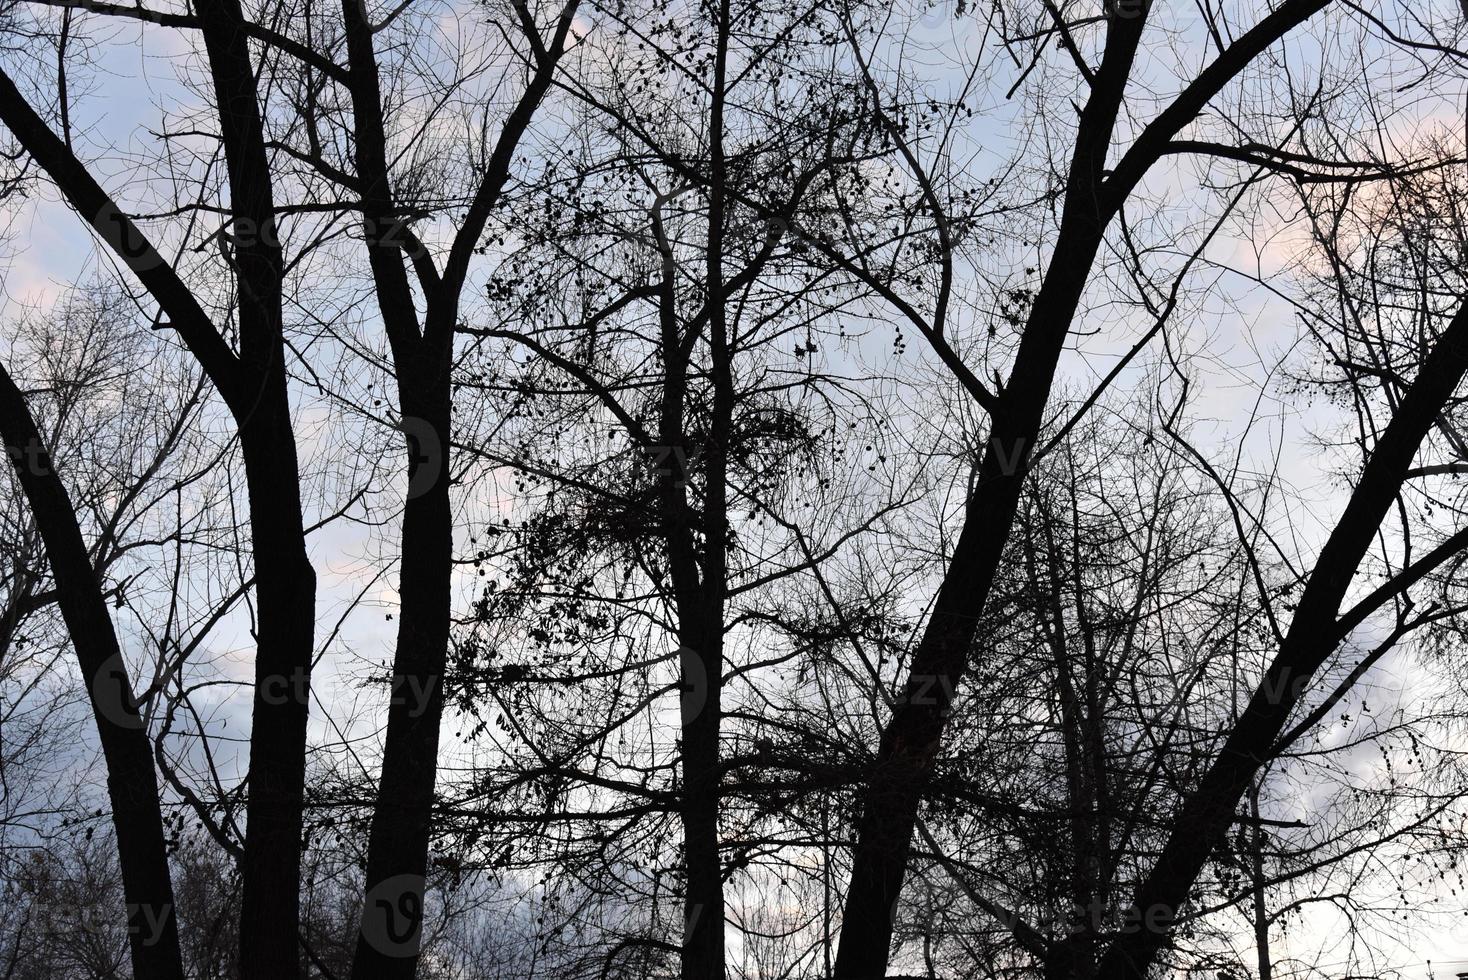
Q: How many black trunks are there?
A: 6